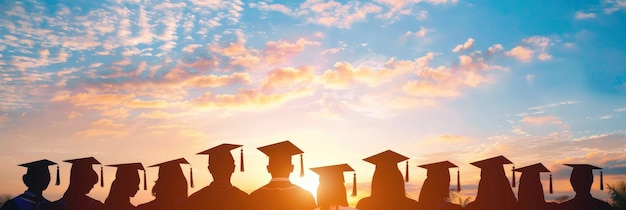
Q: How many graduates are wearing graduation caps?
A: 12